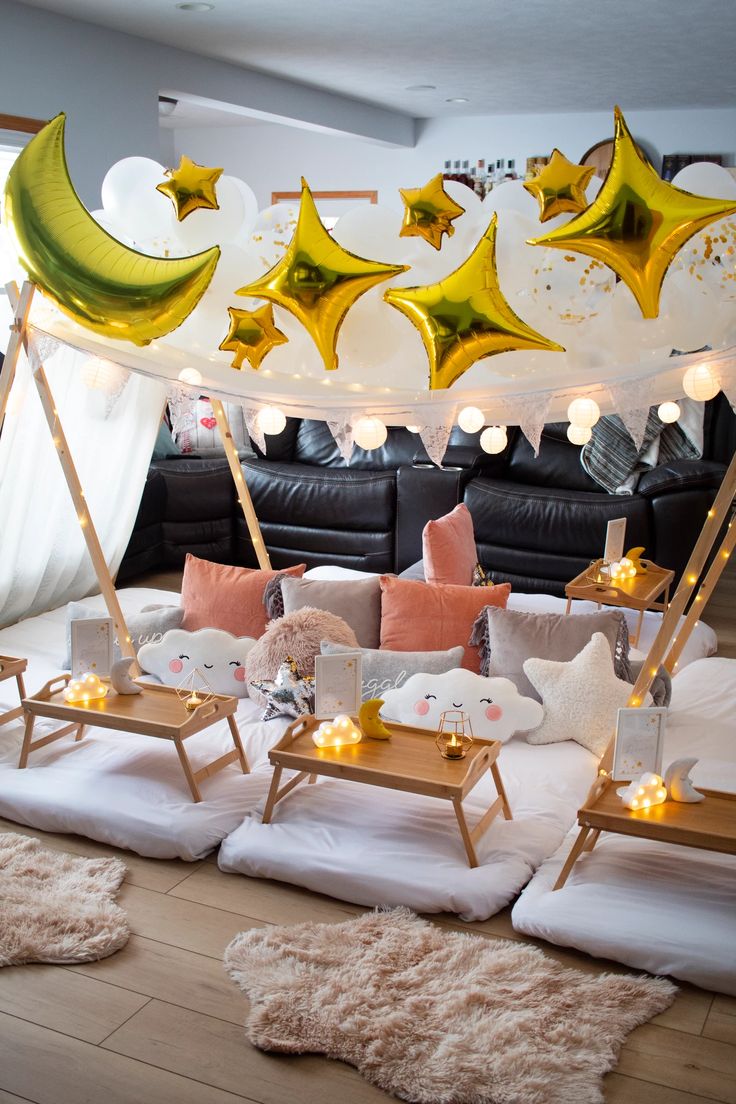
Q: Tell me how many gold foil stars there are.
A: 7